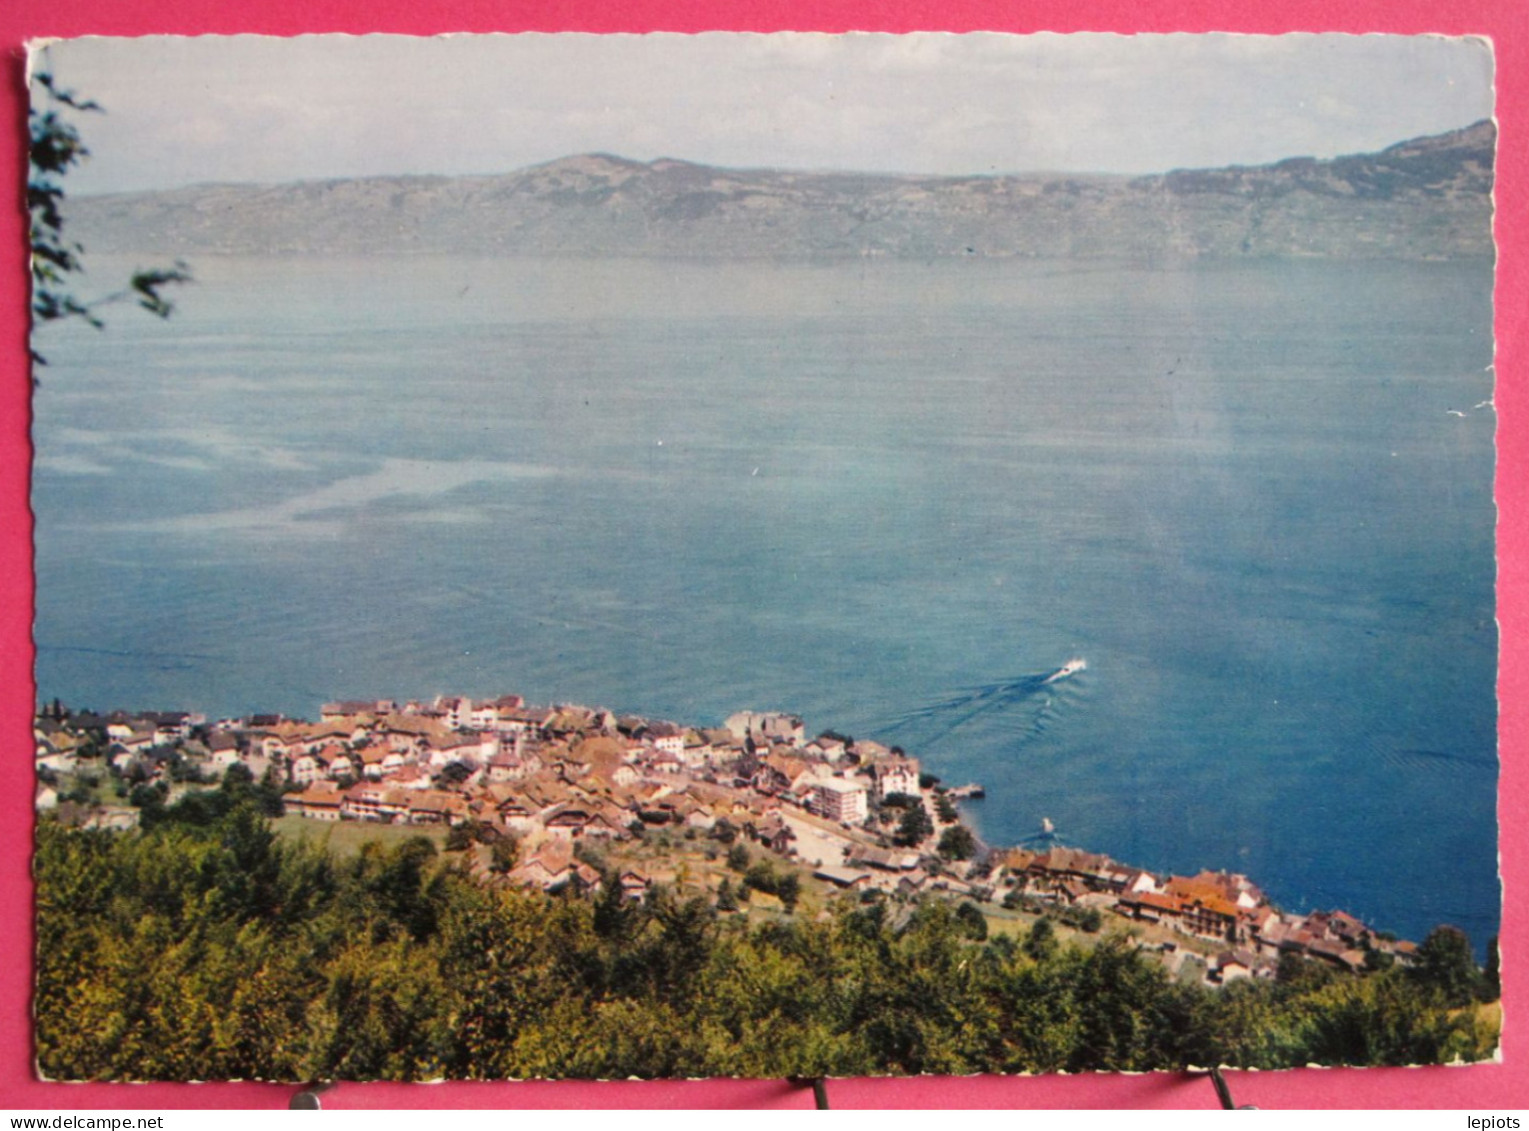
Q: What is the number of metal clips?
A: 3